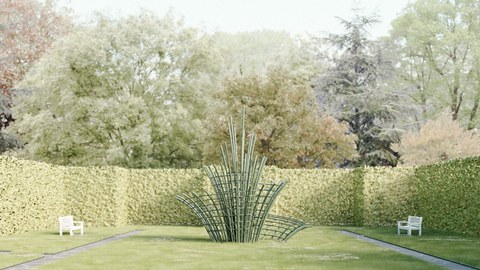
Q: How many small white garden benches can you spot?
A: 2